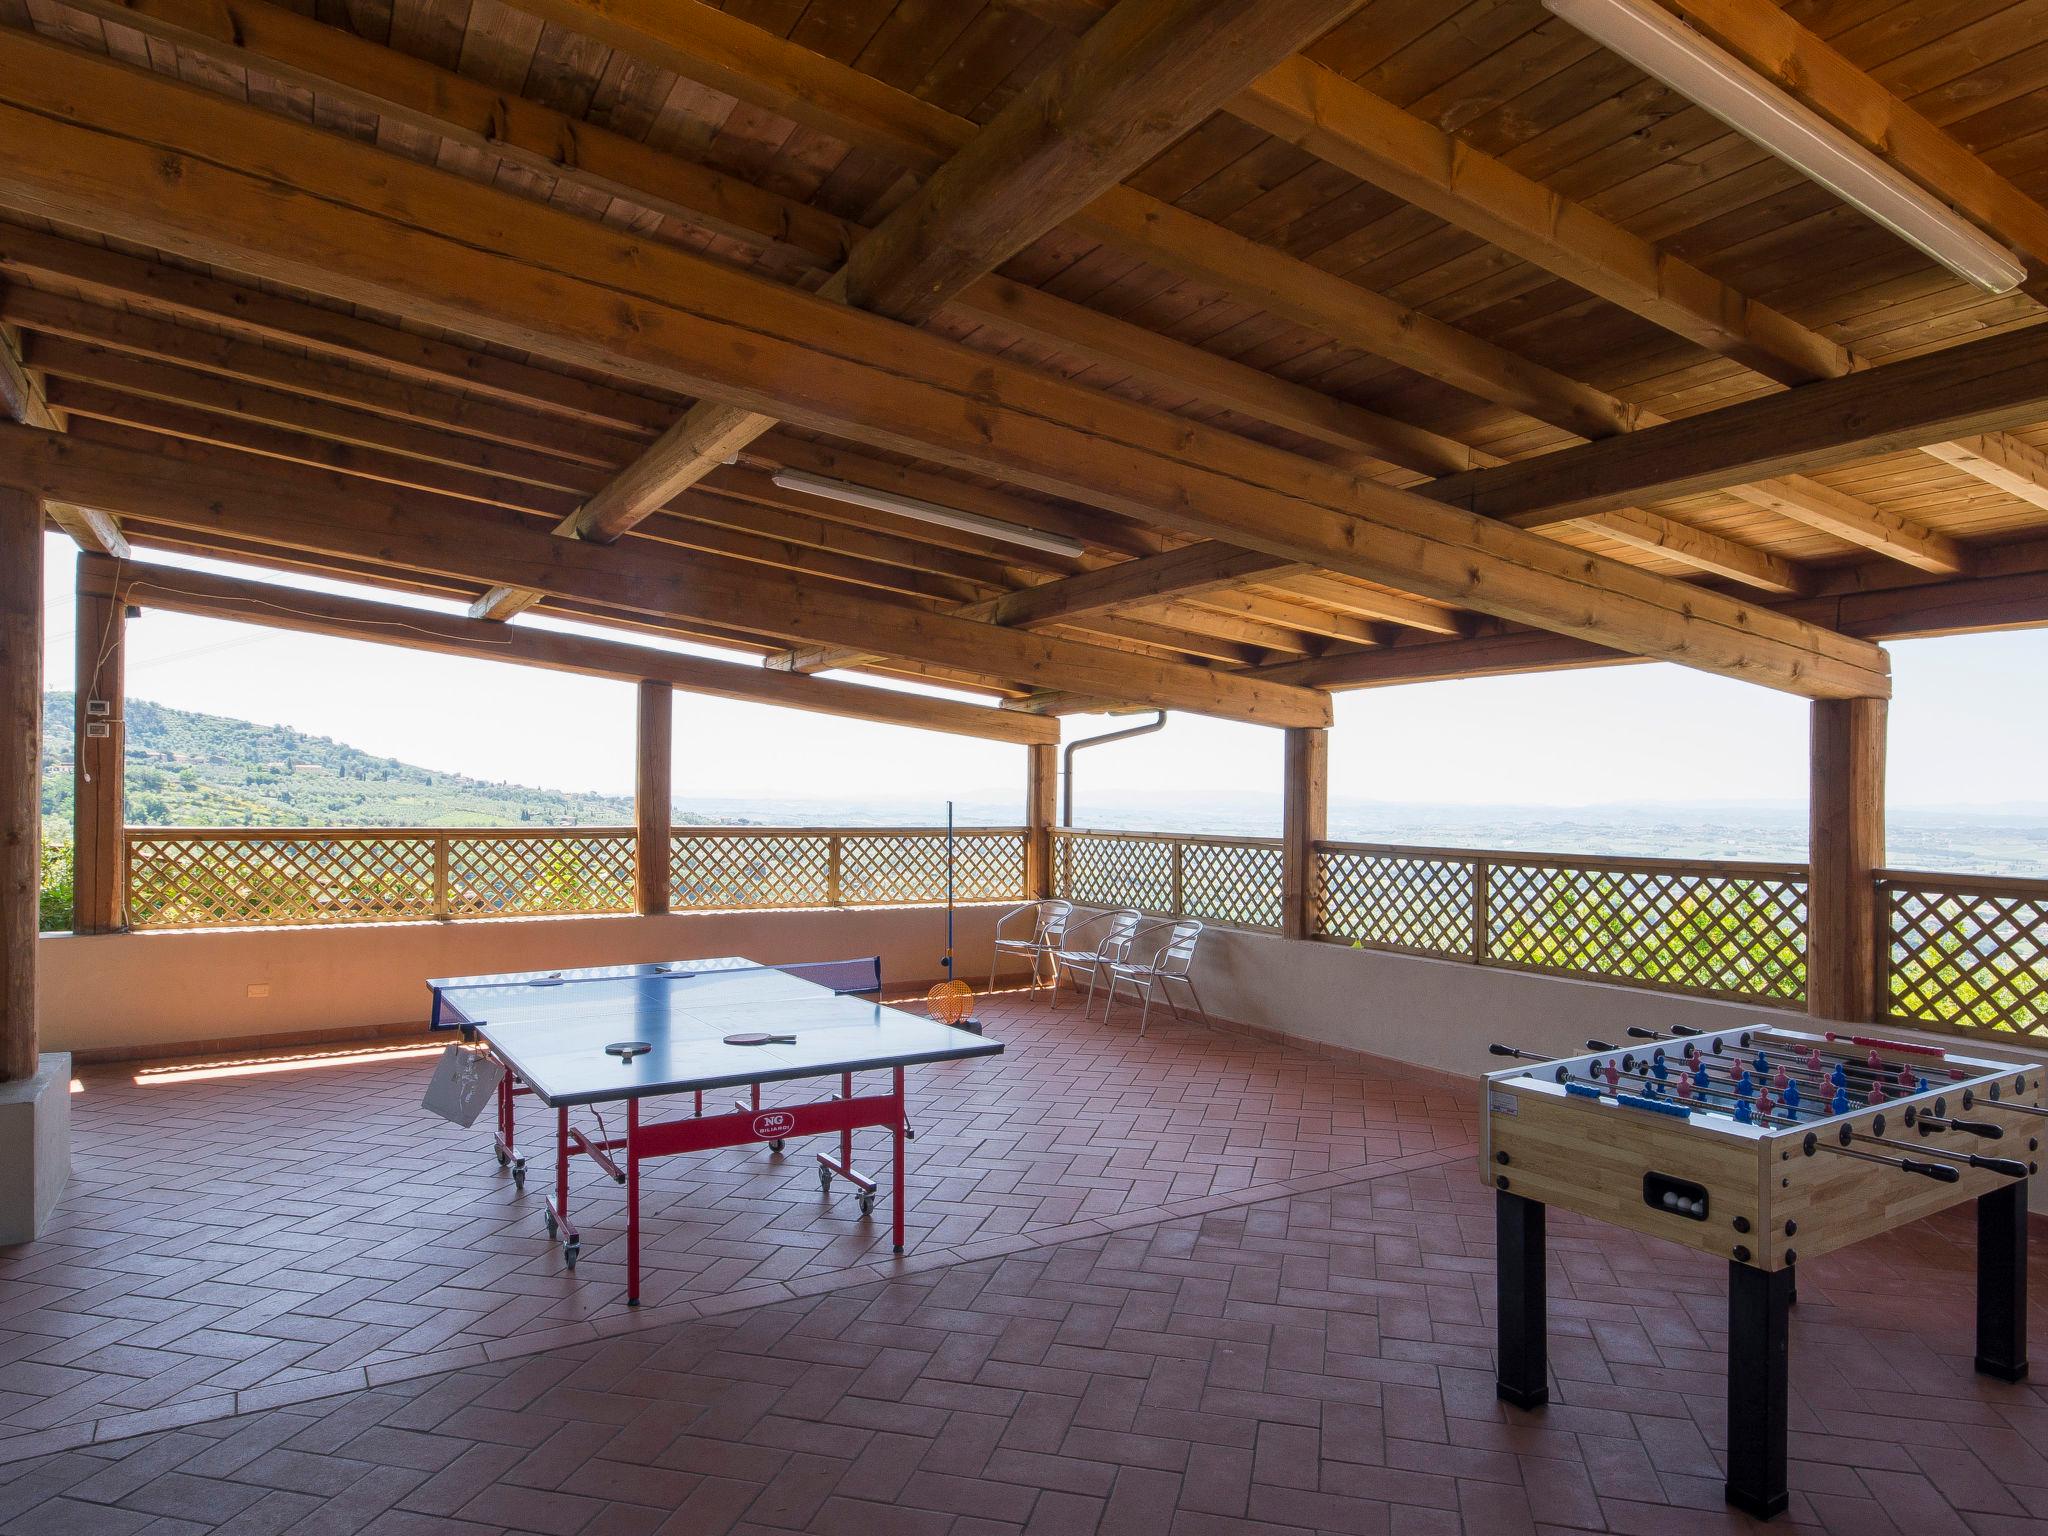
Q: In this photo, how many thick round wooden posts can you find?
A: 6